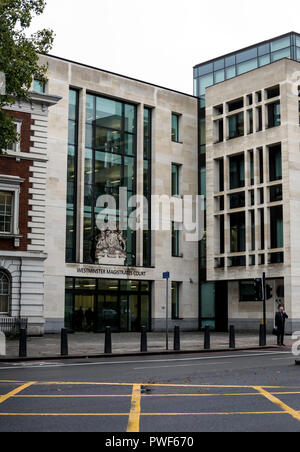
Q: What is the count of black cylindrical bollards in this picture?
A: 8